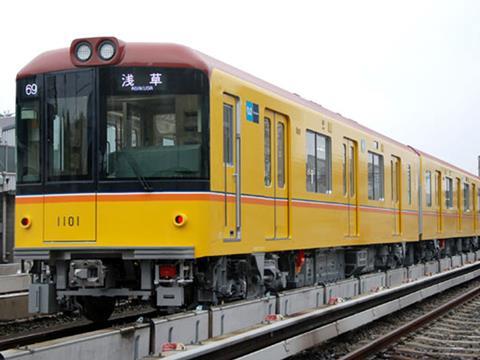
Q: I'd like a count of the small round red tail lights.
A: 2